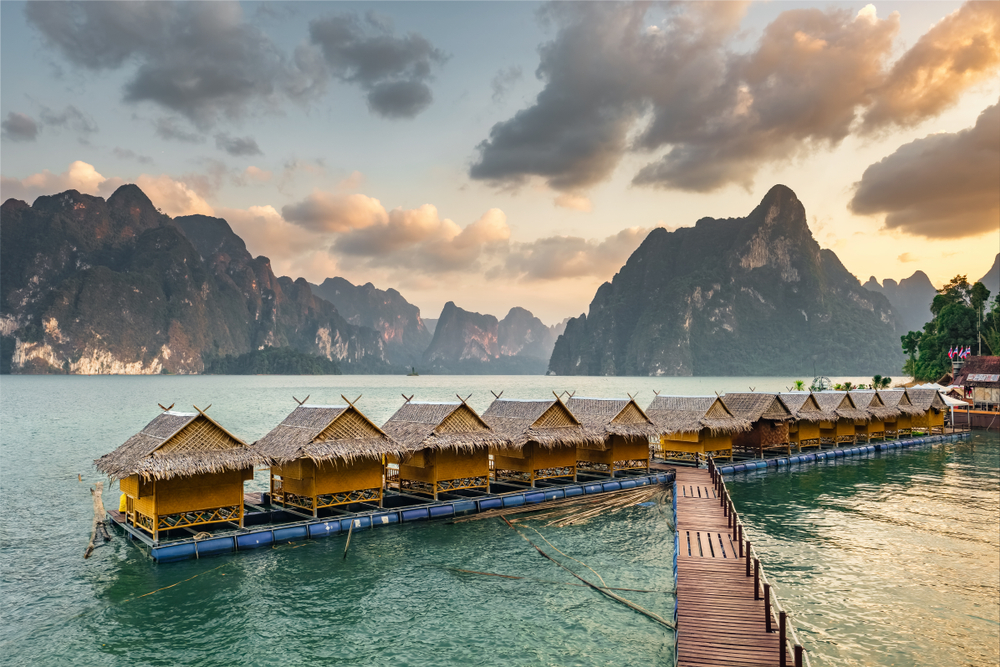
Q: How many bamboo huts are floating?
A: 12